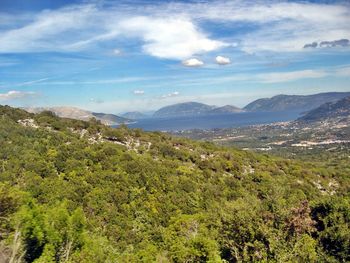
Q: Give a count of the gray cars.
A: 0